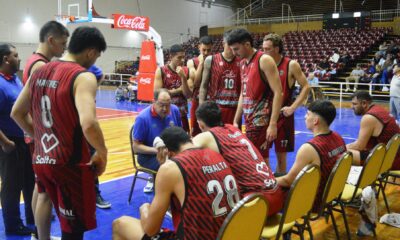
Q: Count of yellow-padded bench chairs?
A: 5